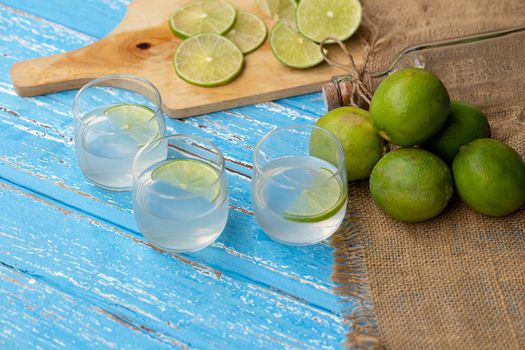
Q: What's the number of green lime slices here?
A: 9